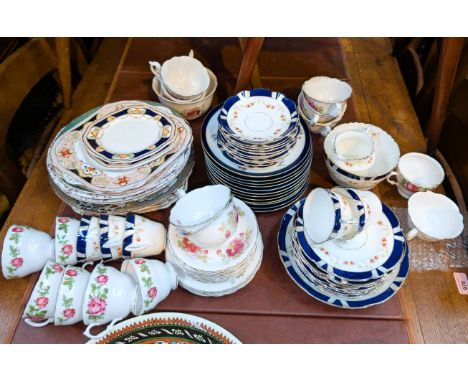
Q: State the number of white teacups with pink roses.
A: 6